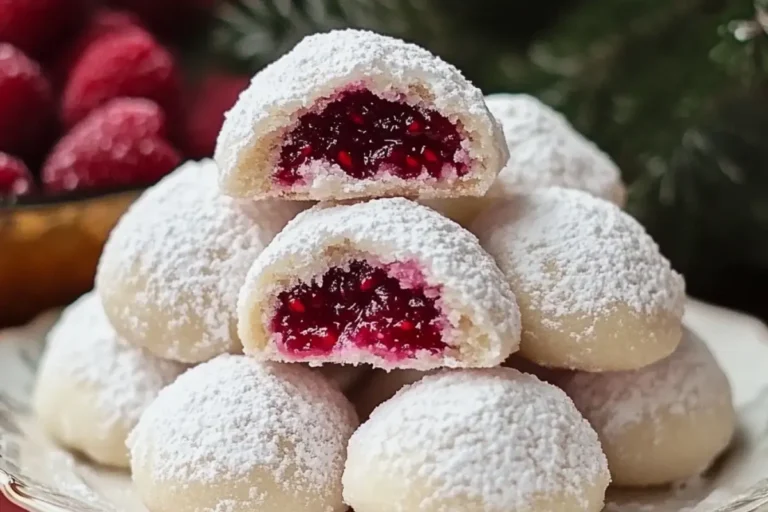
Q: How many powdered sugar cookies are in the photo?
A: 9